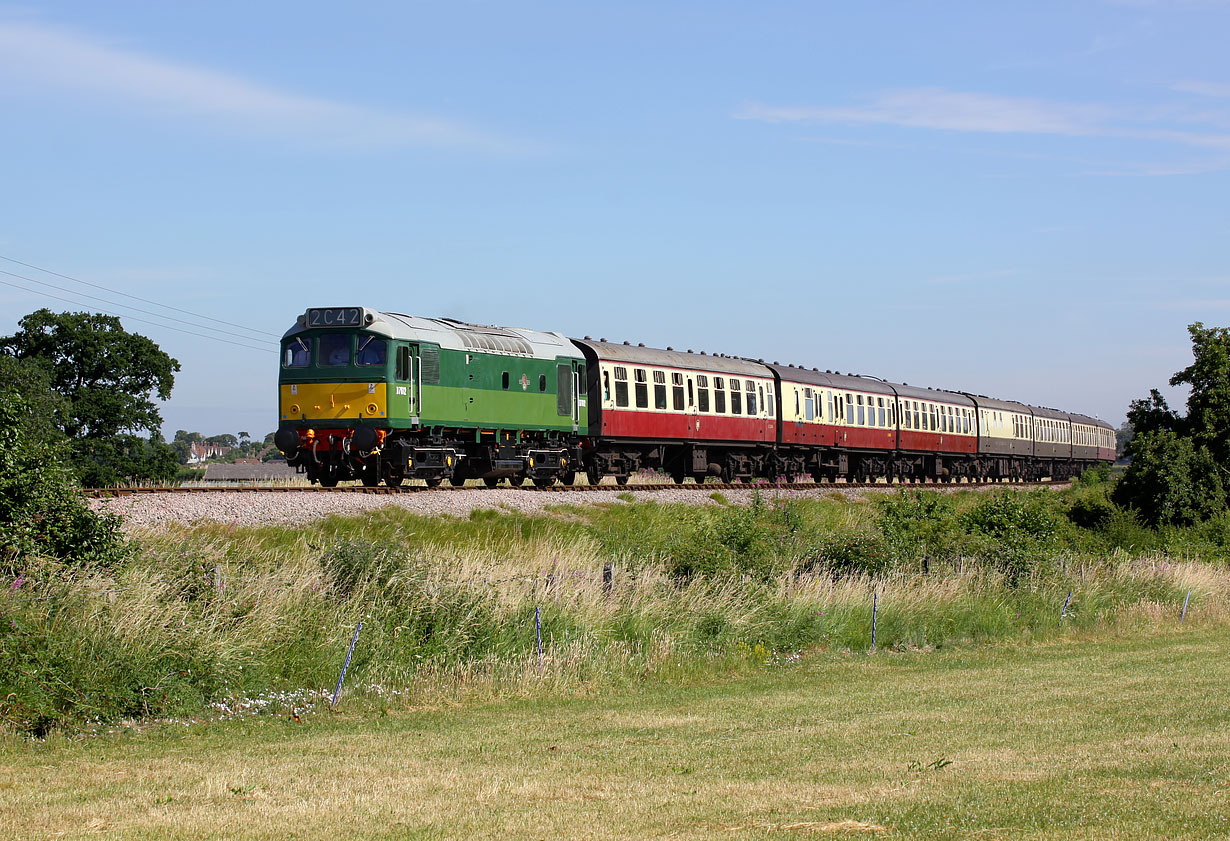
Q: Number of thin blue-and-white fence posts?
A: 5